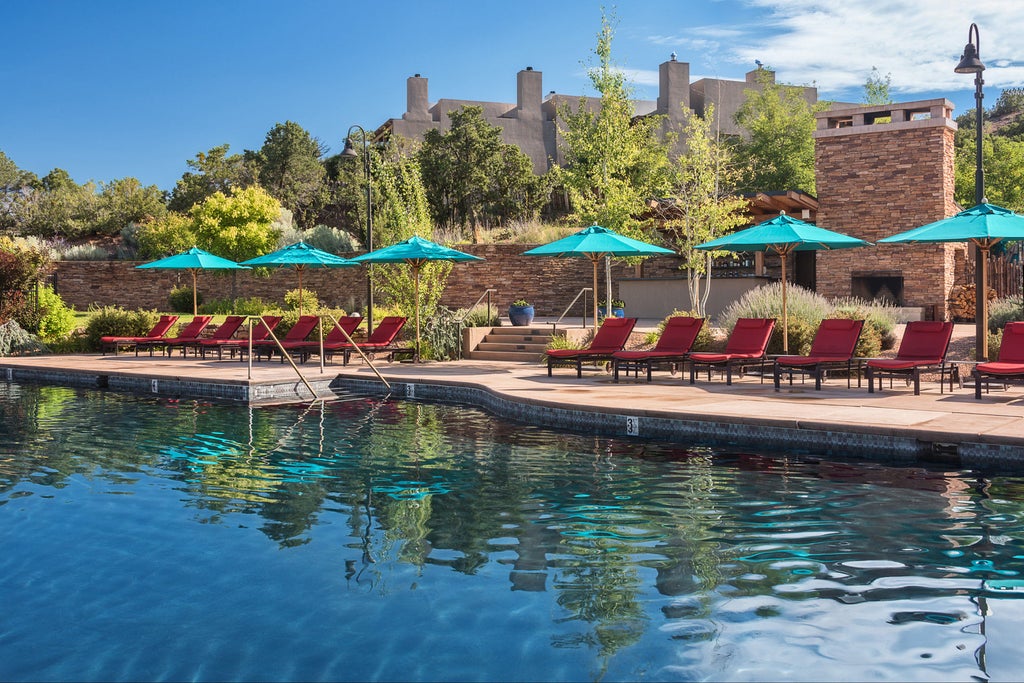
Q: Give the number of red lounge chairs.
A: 13